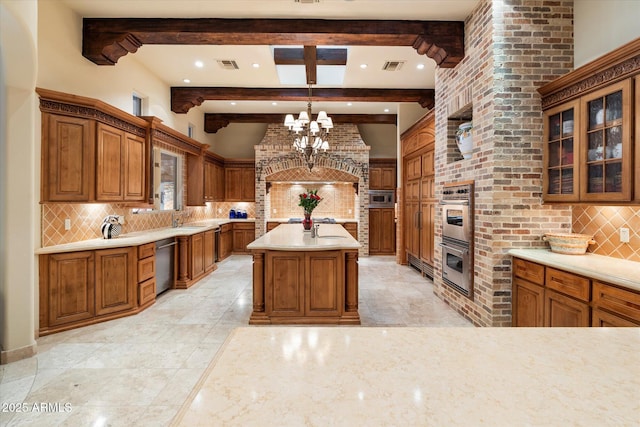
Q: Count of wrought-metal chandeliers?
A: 1